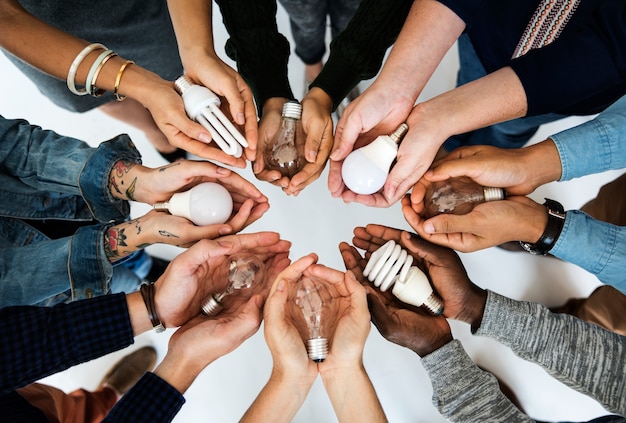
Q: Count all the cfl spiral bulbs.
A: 1